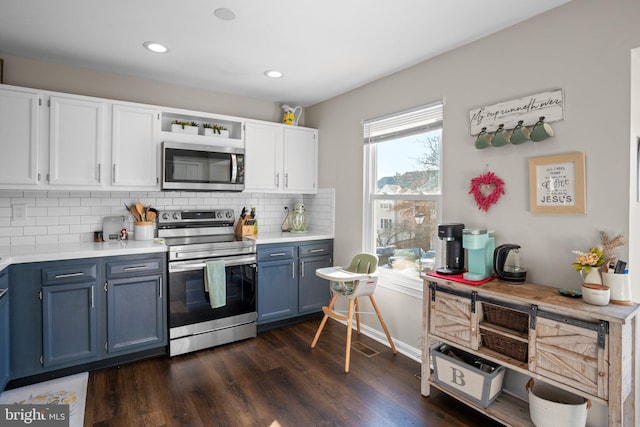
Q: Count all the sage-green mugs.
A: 4